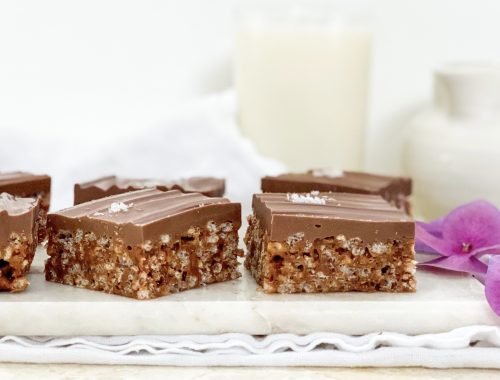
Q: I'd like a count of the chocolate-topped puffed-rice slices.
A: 6